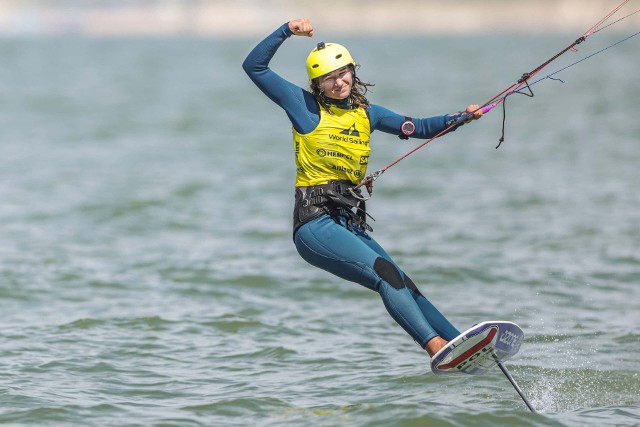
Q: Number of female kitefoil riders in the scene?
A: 1